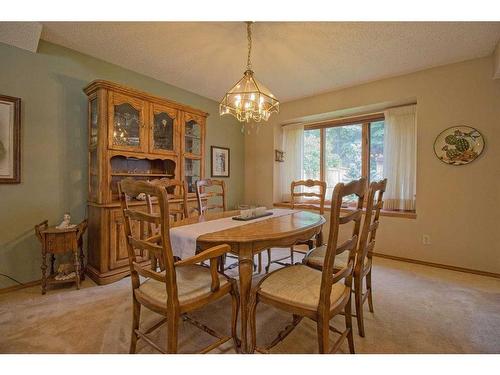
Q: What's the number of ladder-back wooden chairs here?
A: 6